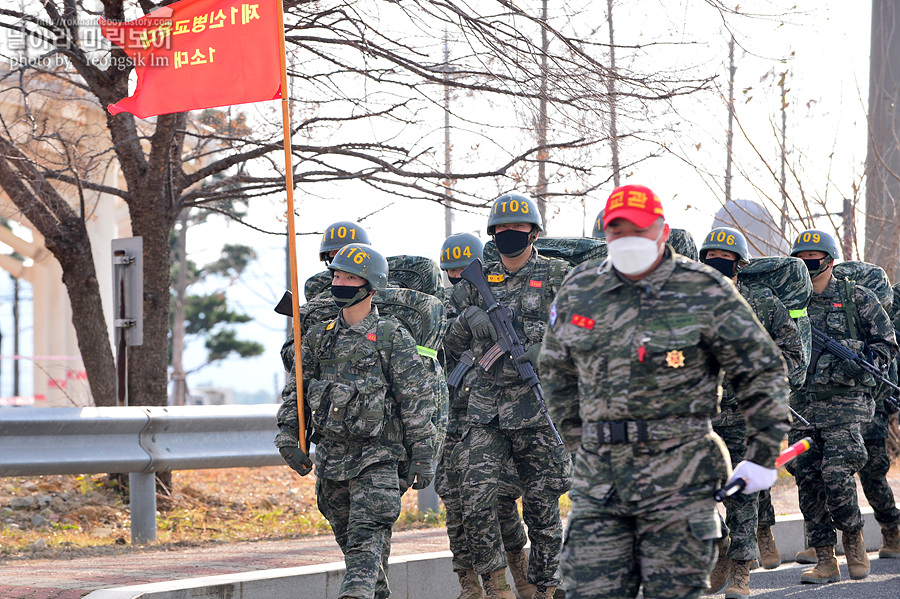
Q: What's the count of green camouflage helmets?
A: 7